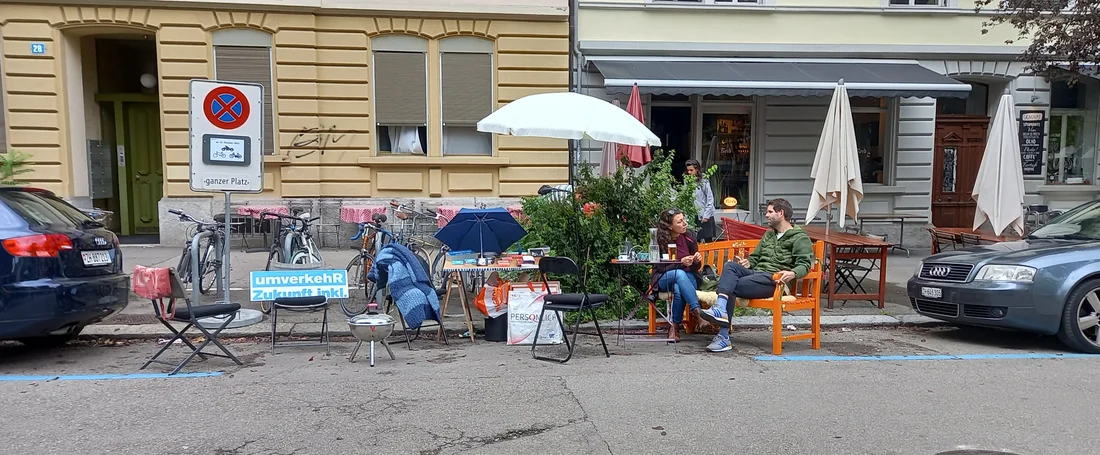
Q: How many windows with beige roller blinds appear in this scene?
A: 3